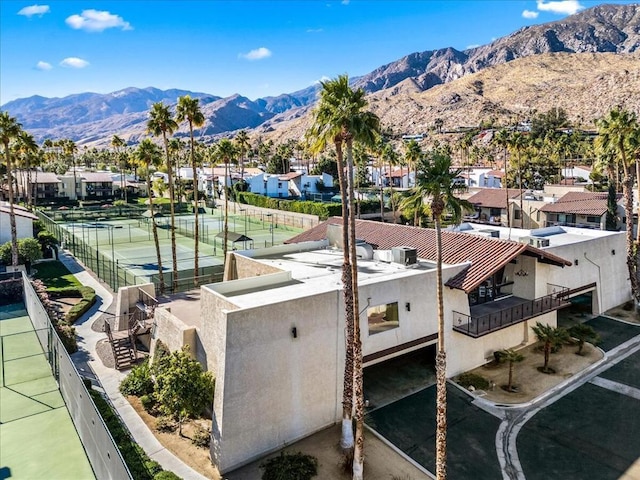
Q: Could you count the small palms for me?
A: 3